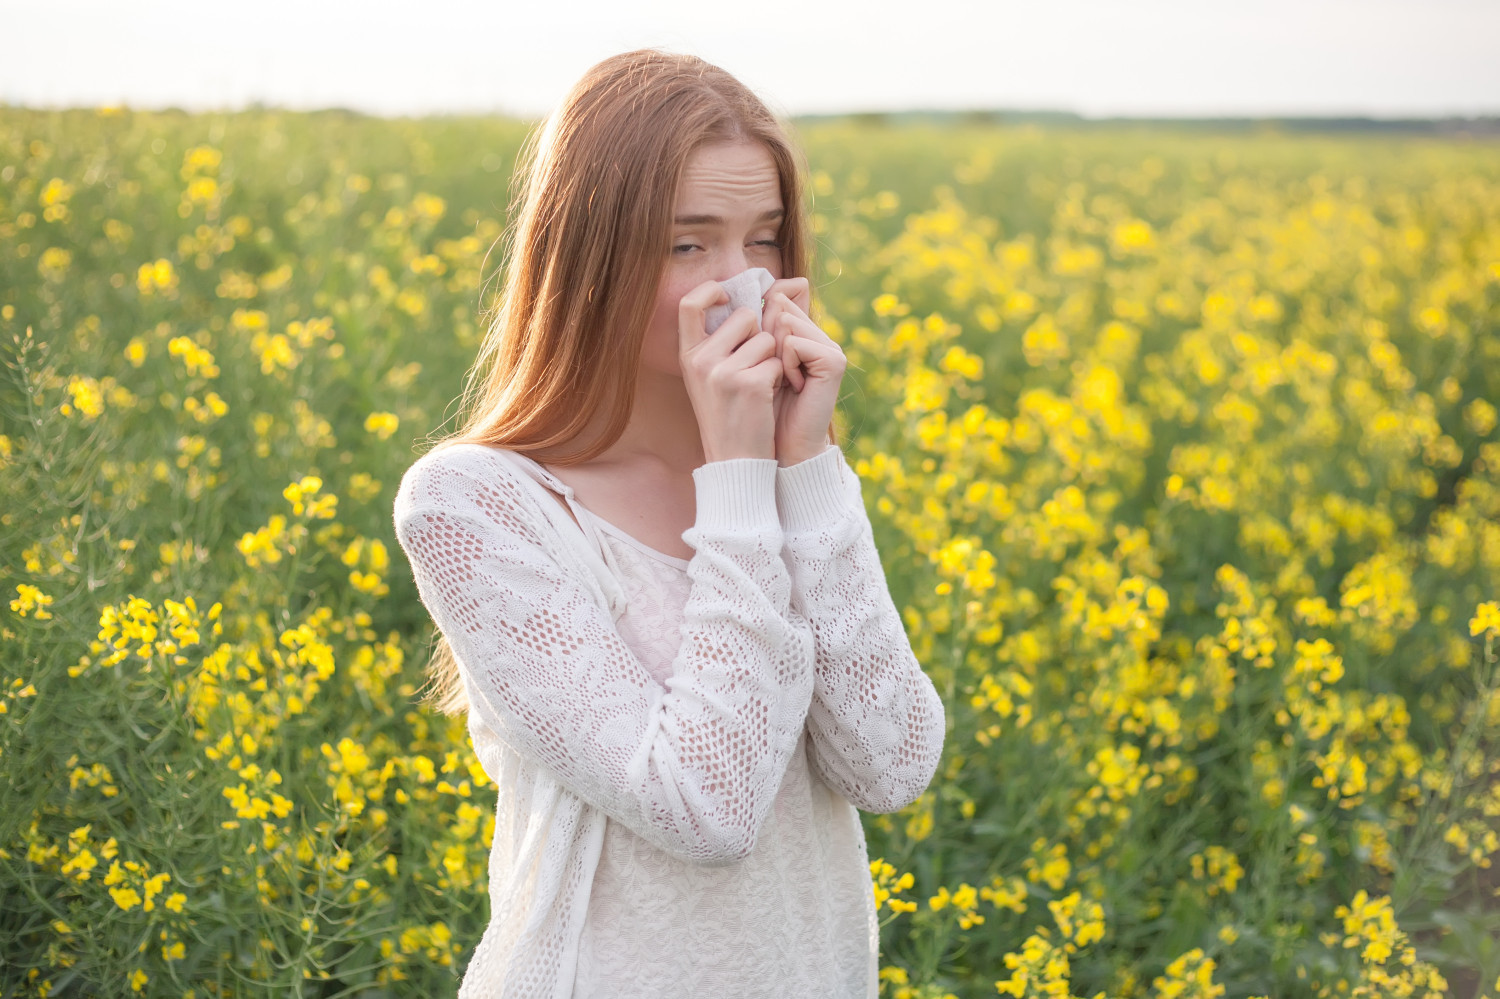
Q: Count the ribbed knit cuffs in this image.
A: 2